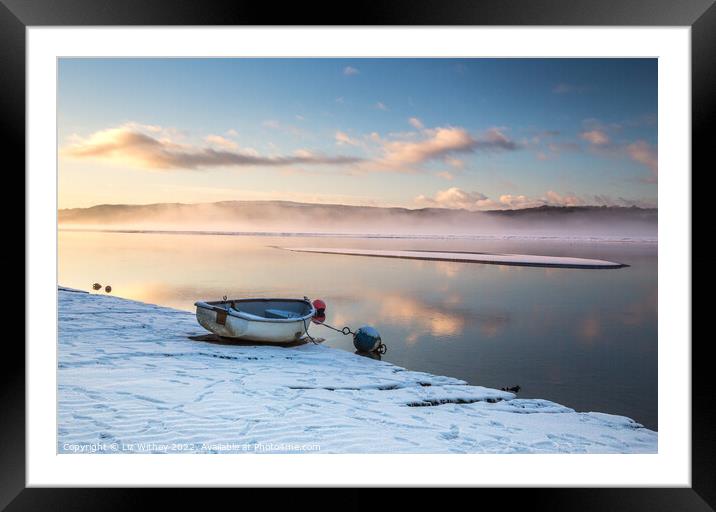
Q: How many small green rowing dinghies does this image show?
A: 0